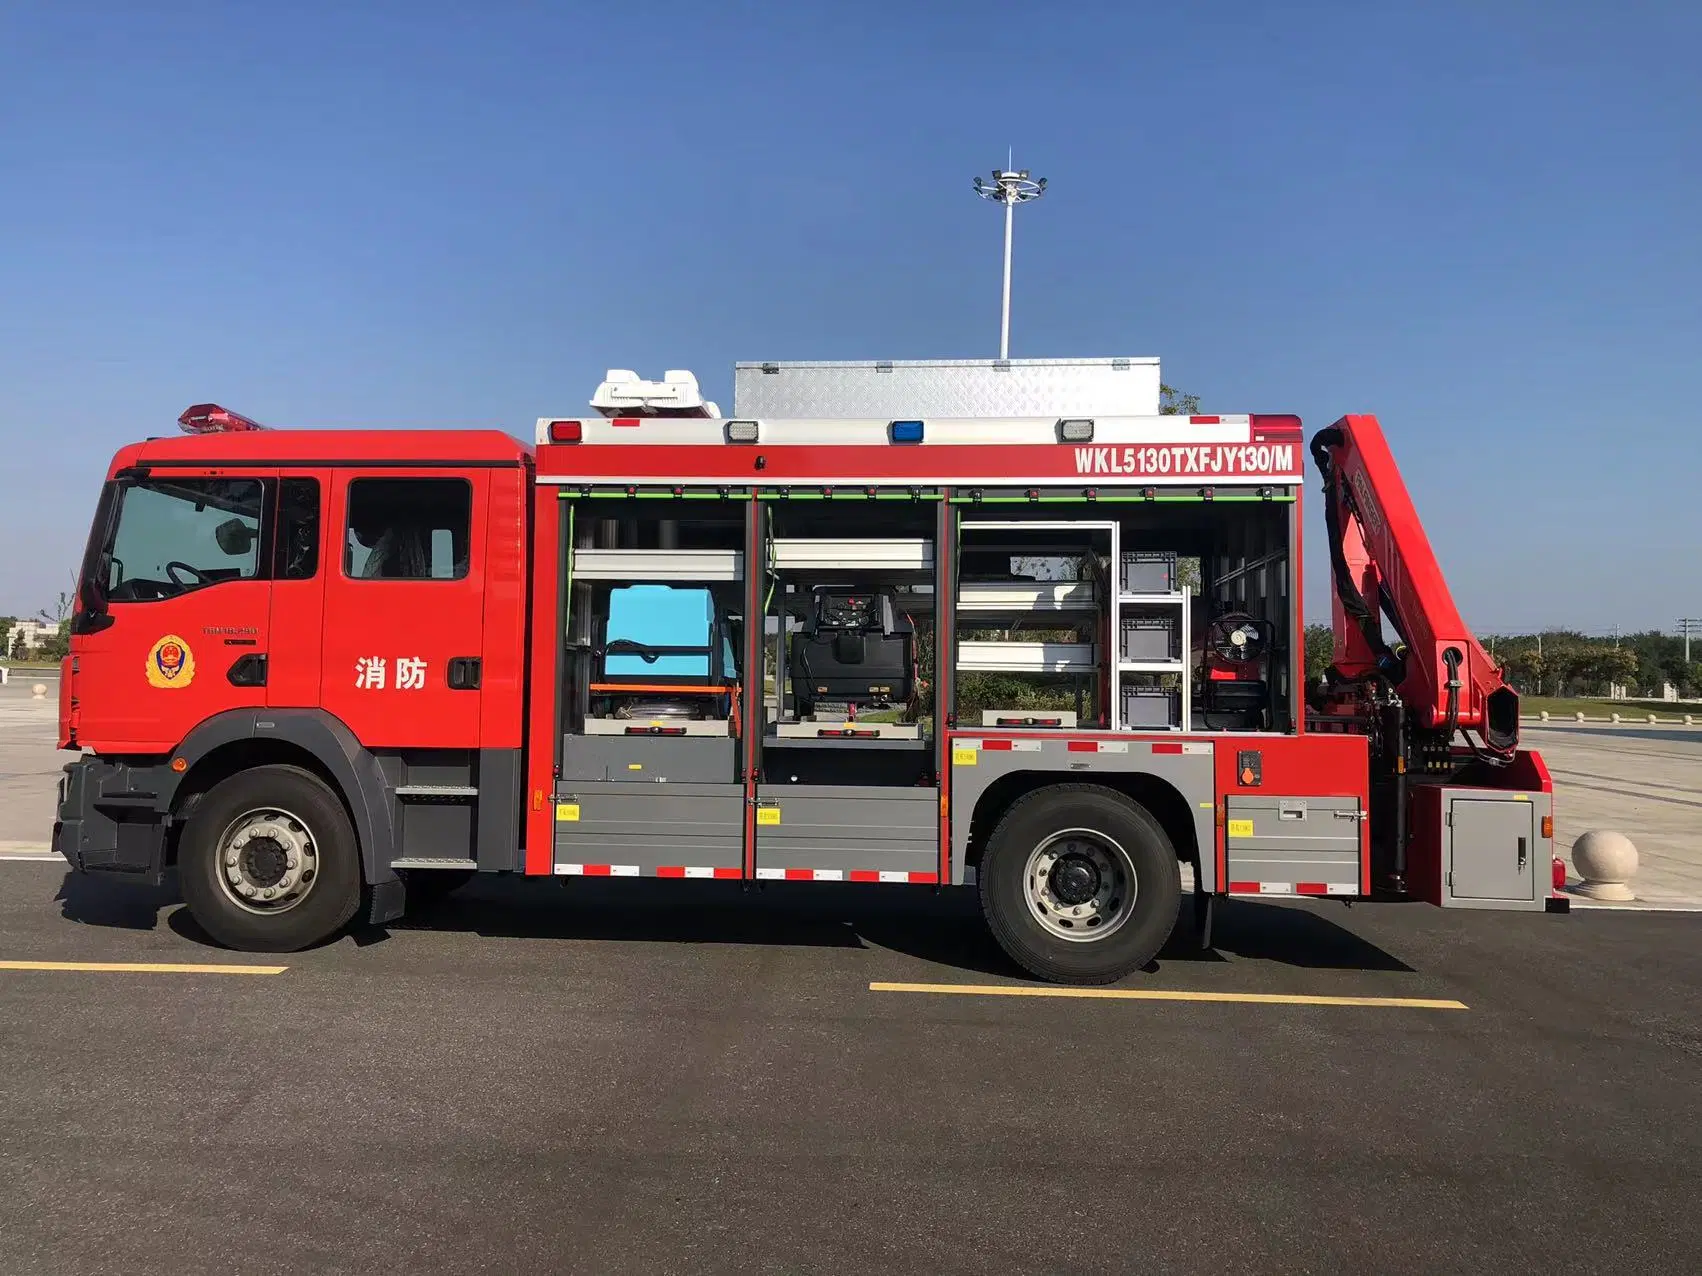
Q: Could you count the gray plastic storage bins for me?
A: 3